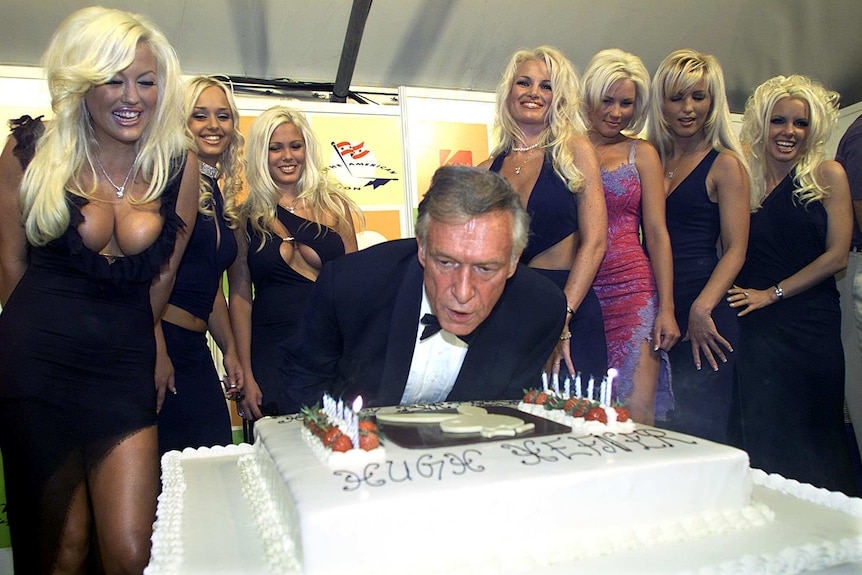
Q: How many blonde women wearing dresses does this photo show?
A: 7